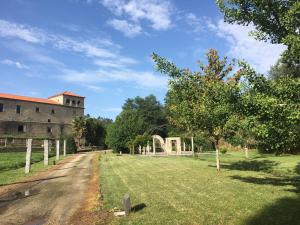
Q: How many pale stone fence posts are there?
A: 4